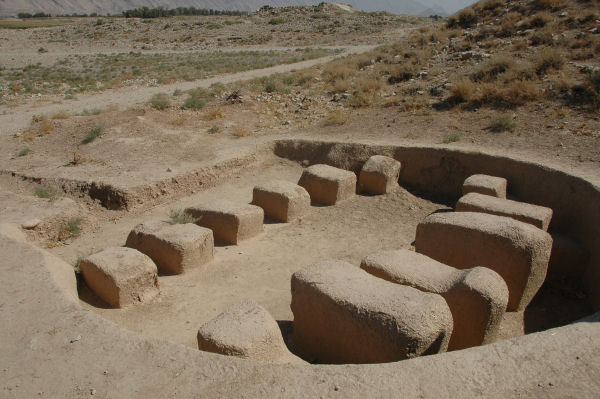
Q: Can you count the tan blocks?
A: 12